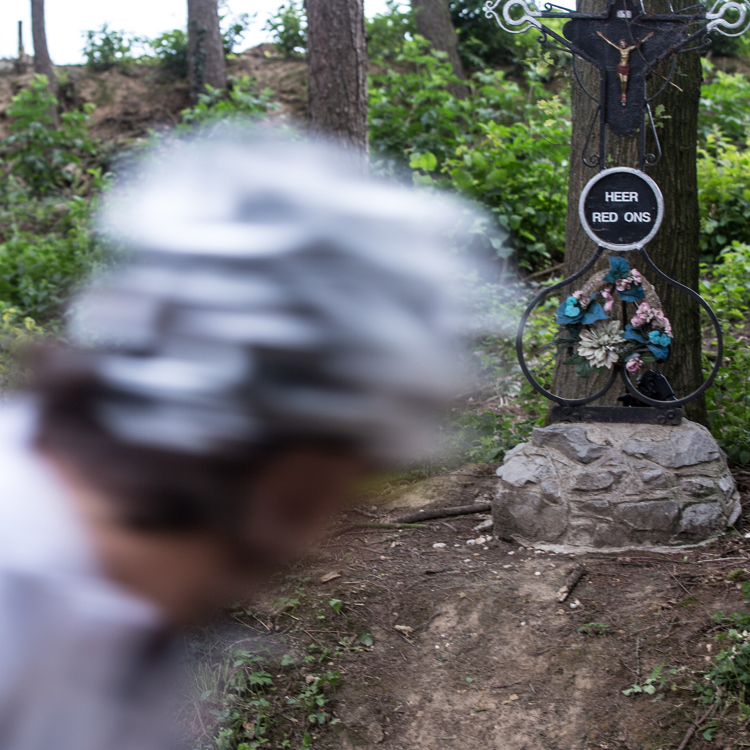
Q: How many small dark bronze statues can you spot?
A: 1